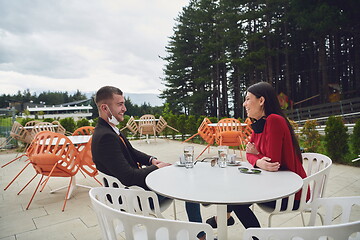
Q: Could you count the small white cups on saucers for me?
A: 2